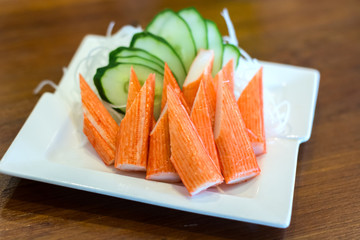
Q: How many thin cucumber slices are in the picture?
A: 8